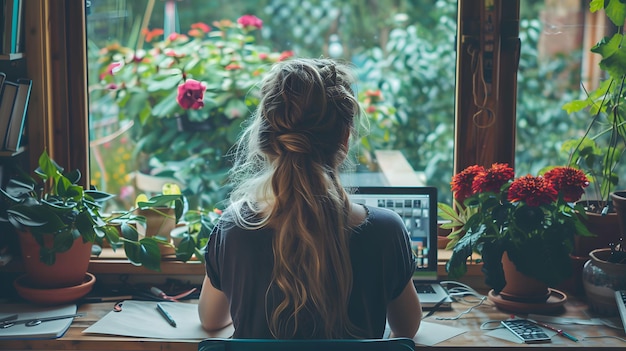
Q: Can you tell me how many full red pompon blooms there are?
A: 4